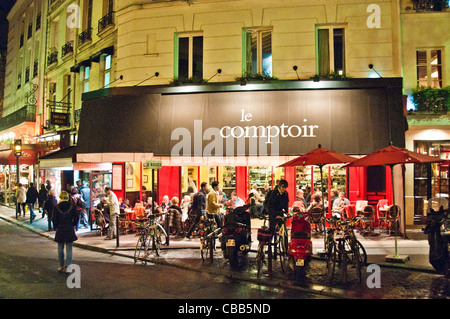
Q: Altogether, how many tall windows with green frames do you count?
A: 3